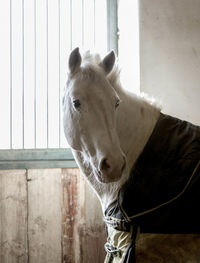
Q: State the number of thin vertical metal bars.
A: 8